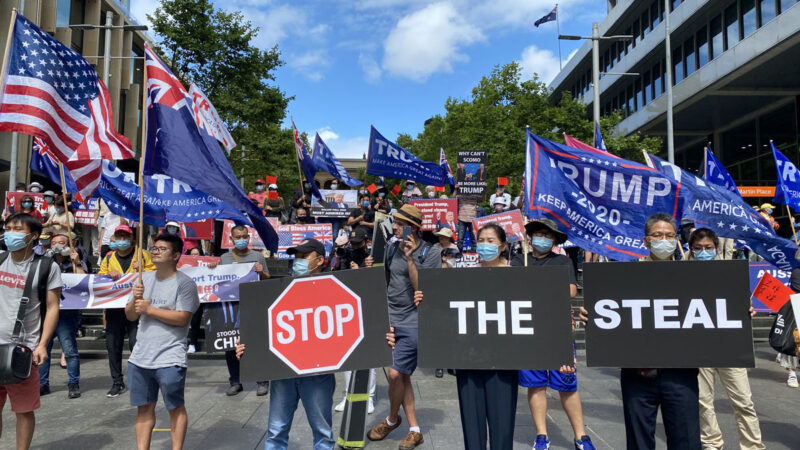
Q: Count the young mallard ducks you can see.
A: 0